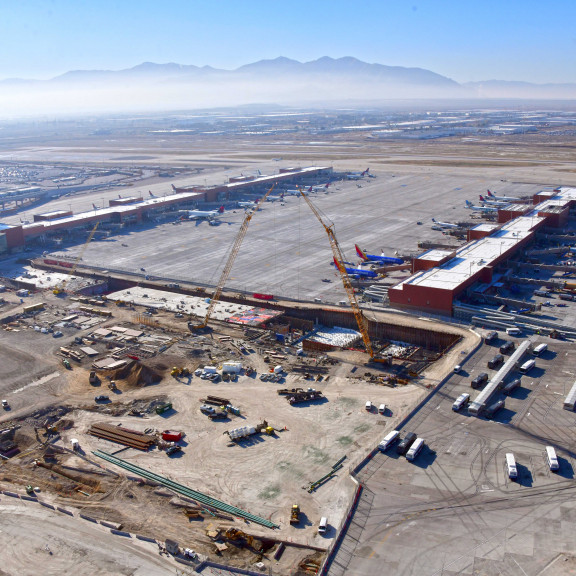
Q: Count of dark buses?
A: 7